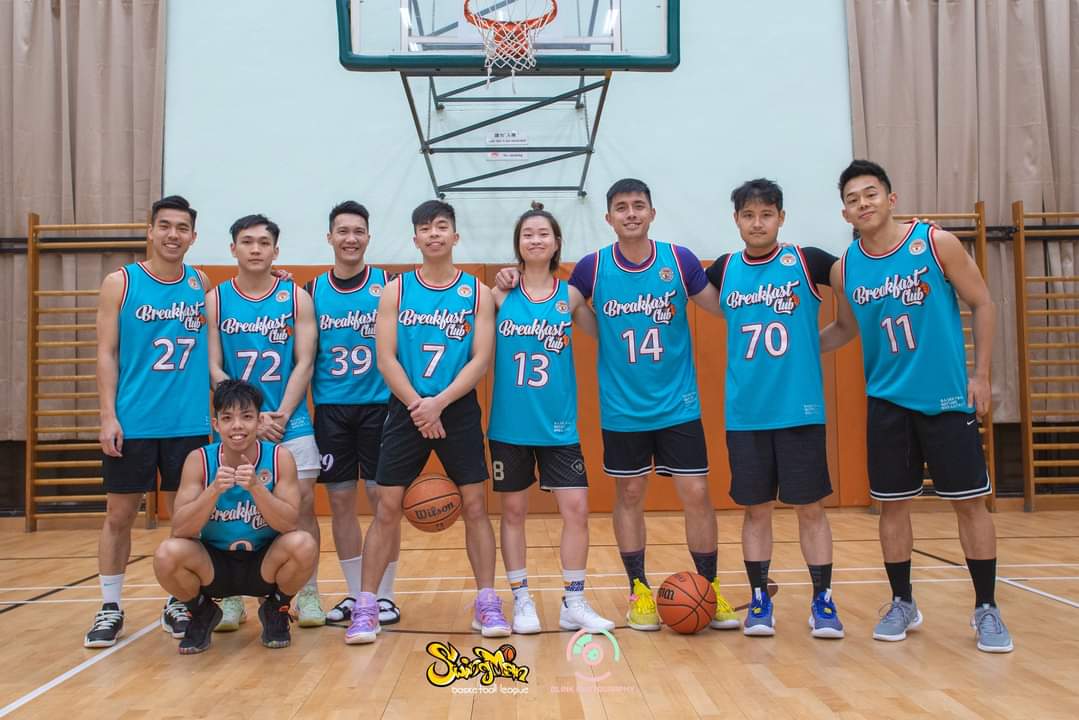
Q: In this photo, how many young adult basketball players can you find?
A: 9